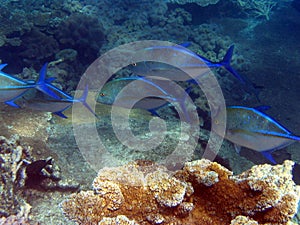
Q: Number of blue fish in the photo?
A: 5